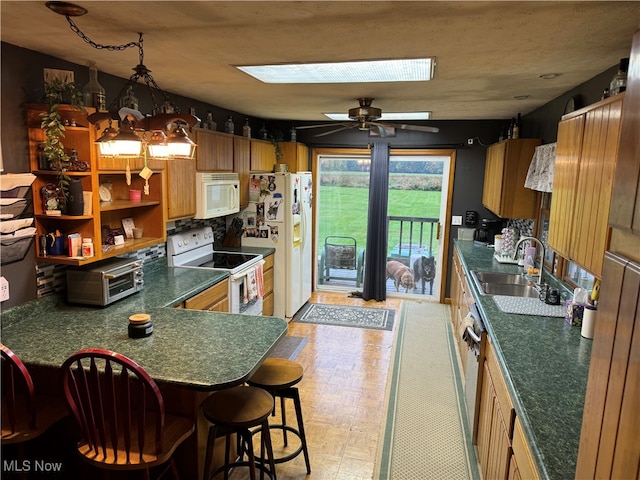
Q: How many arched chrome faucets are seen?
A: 1